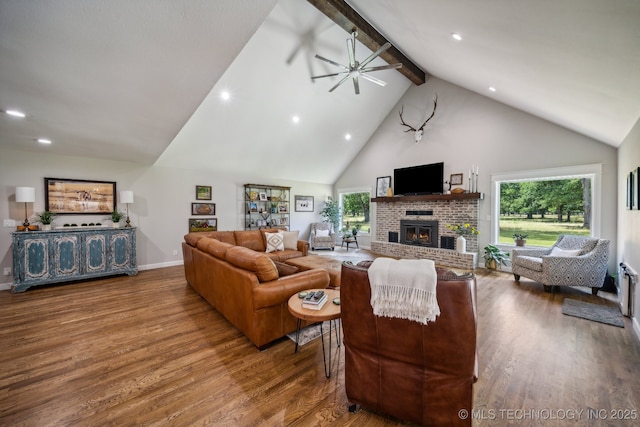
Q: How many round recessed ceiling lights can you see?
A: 7